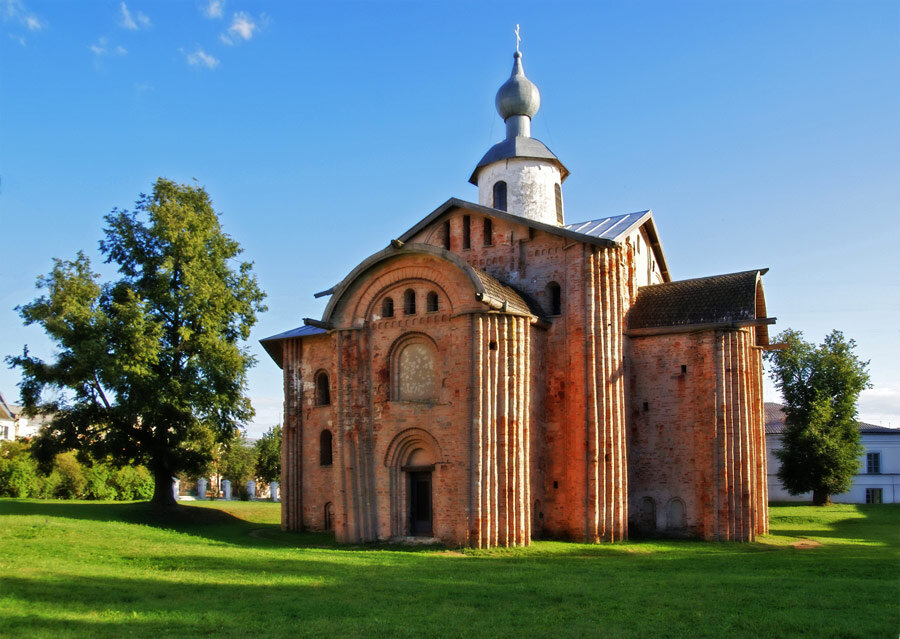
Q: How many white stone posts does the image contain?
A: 5